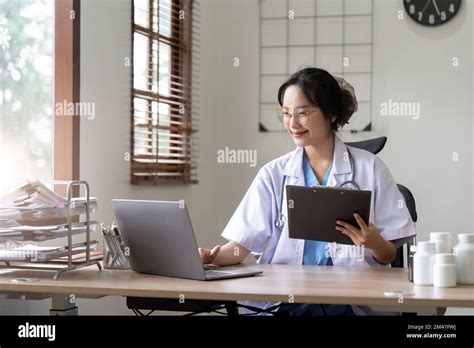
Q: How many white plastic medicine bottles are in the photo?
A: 4